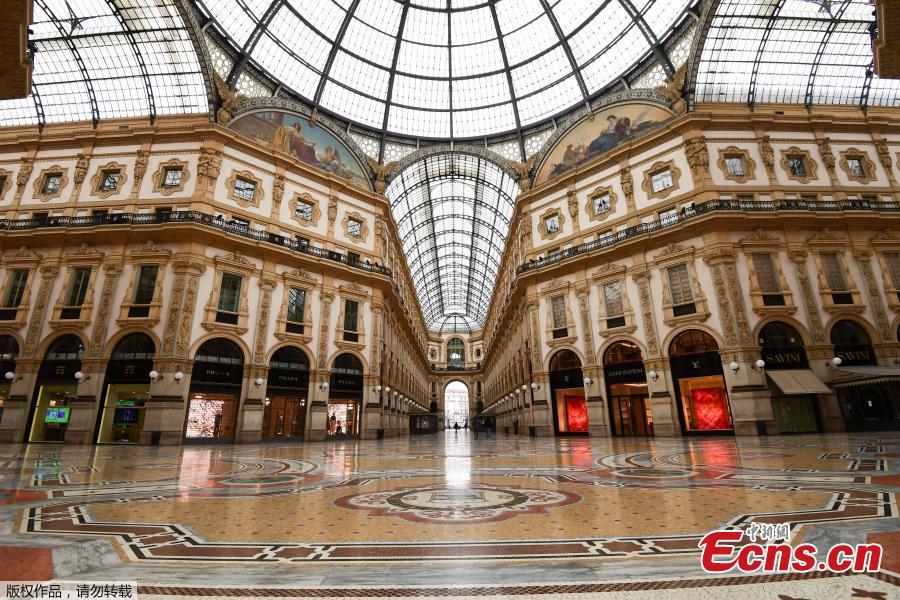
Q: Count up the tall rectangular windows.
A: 12